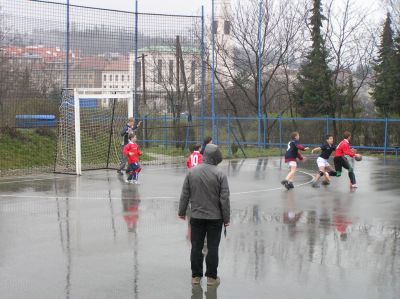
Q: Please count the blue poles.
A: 5